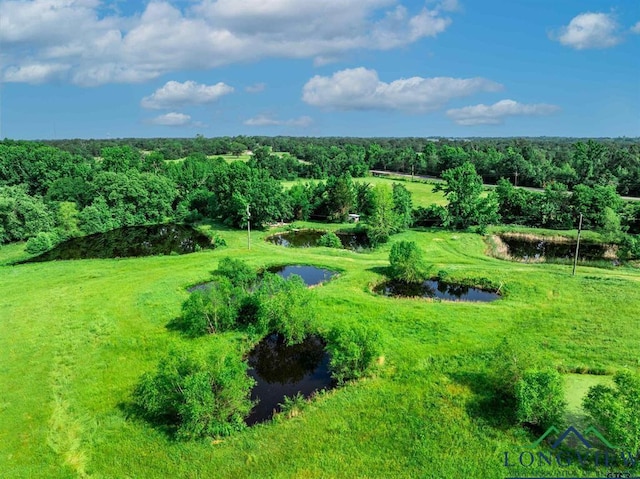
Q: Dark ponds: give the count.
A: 6